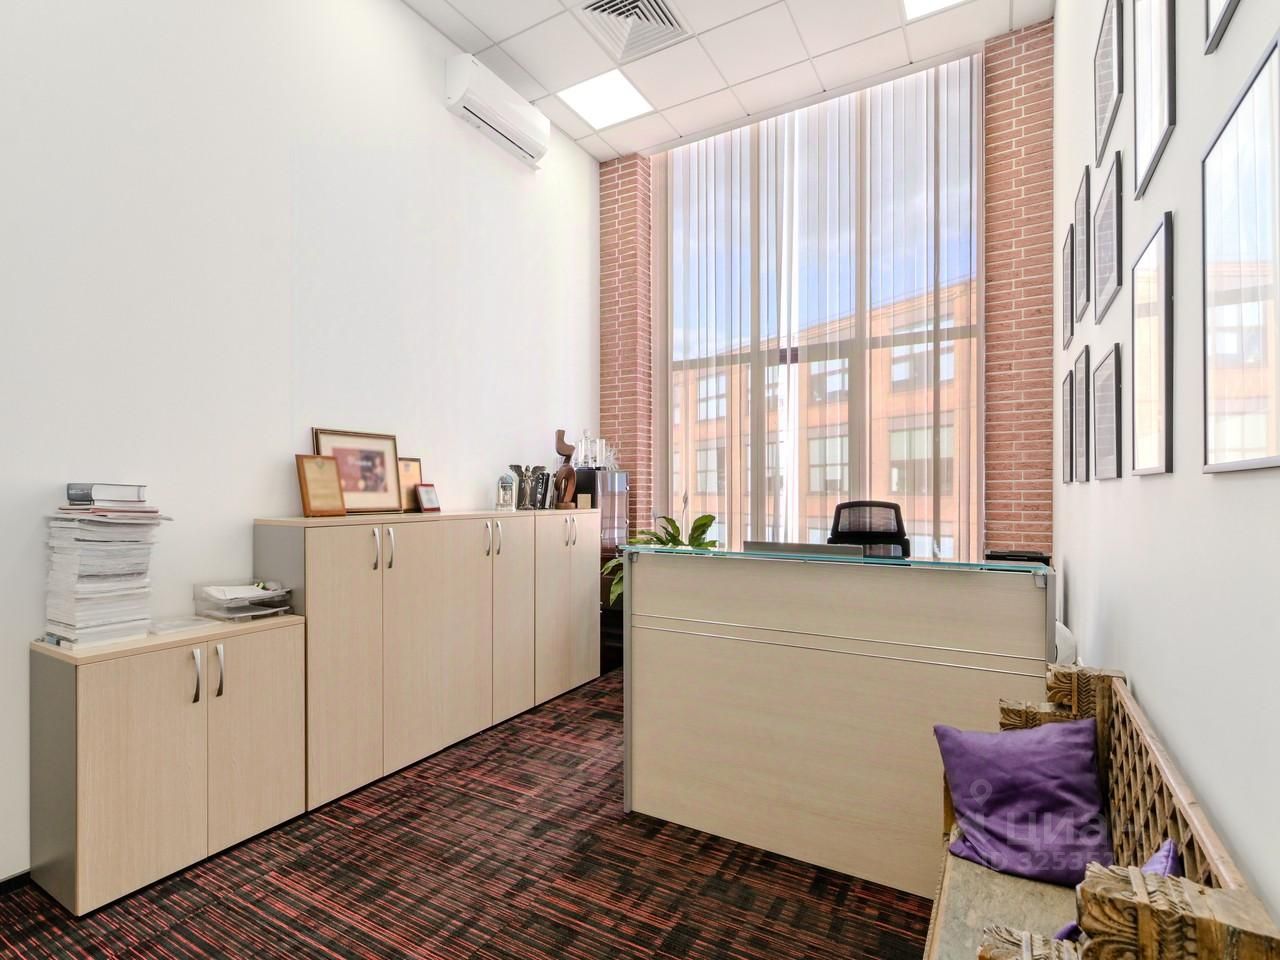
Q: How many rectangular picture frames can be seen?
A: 15